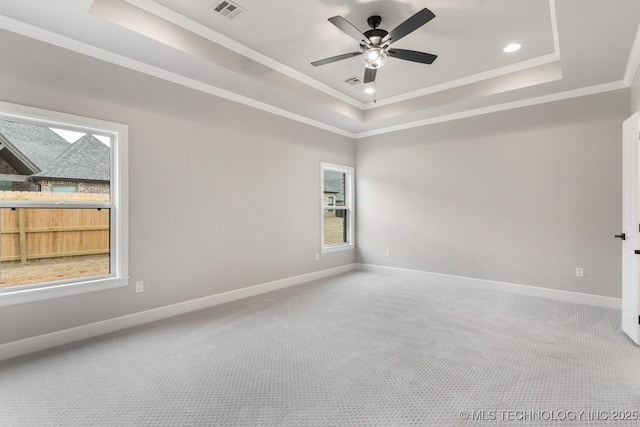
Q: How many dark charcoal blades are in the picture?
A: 5